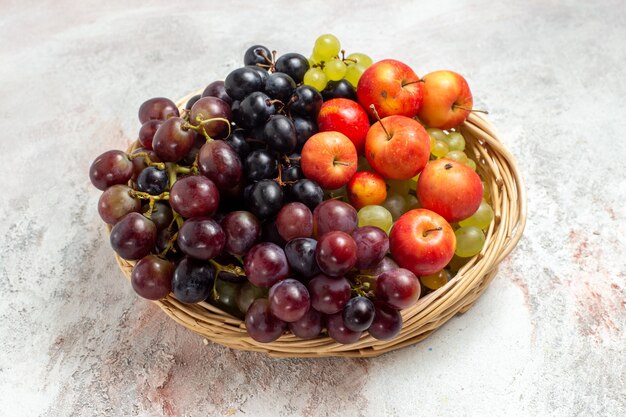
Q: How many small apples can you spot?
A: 8